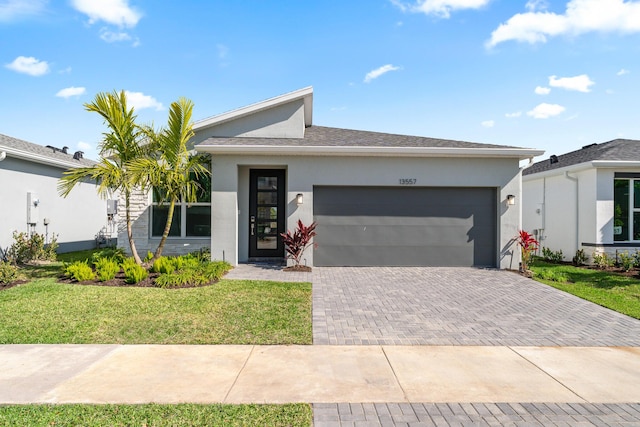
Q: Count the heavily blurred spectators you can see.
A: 0